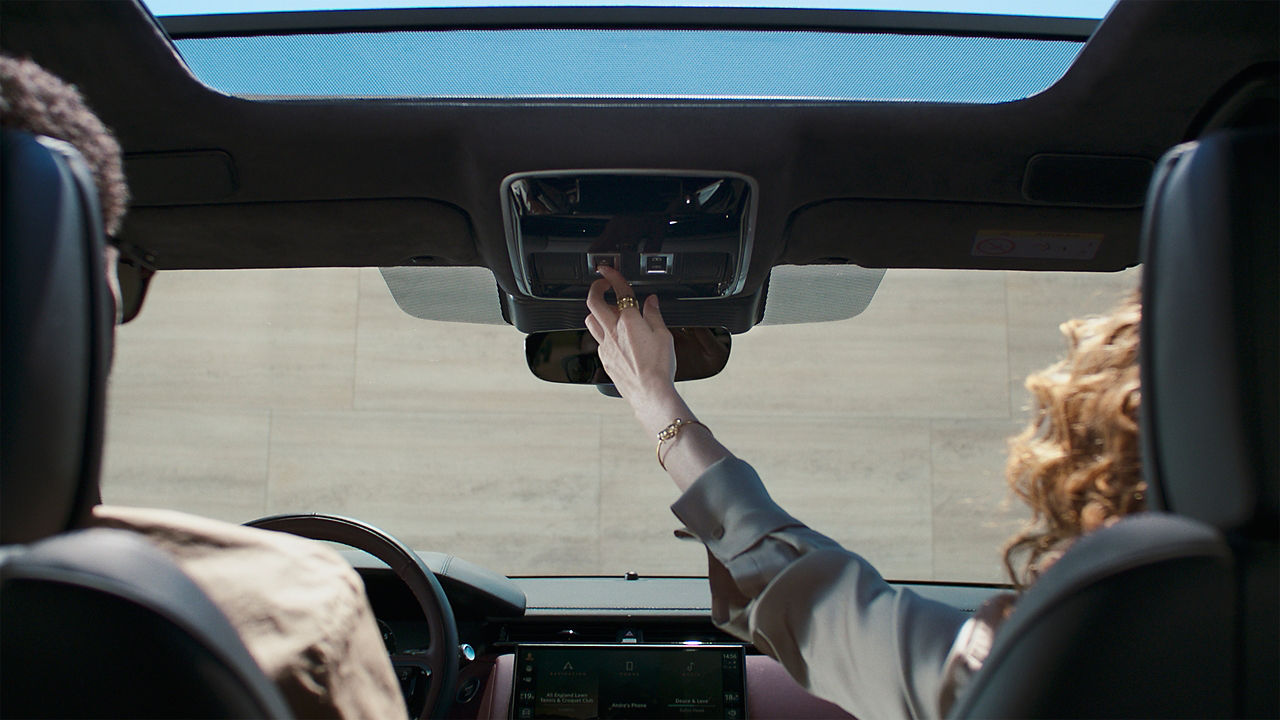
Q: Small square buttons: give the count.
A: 2